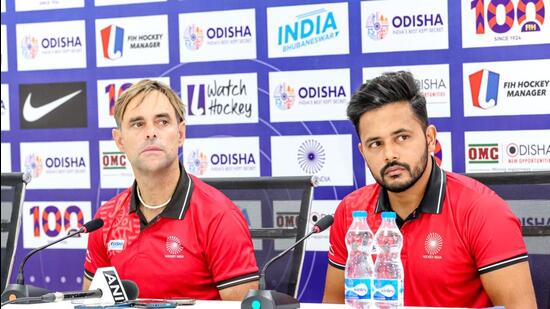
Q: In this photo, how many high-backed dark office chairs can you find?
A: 3